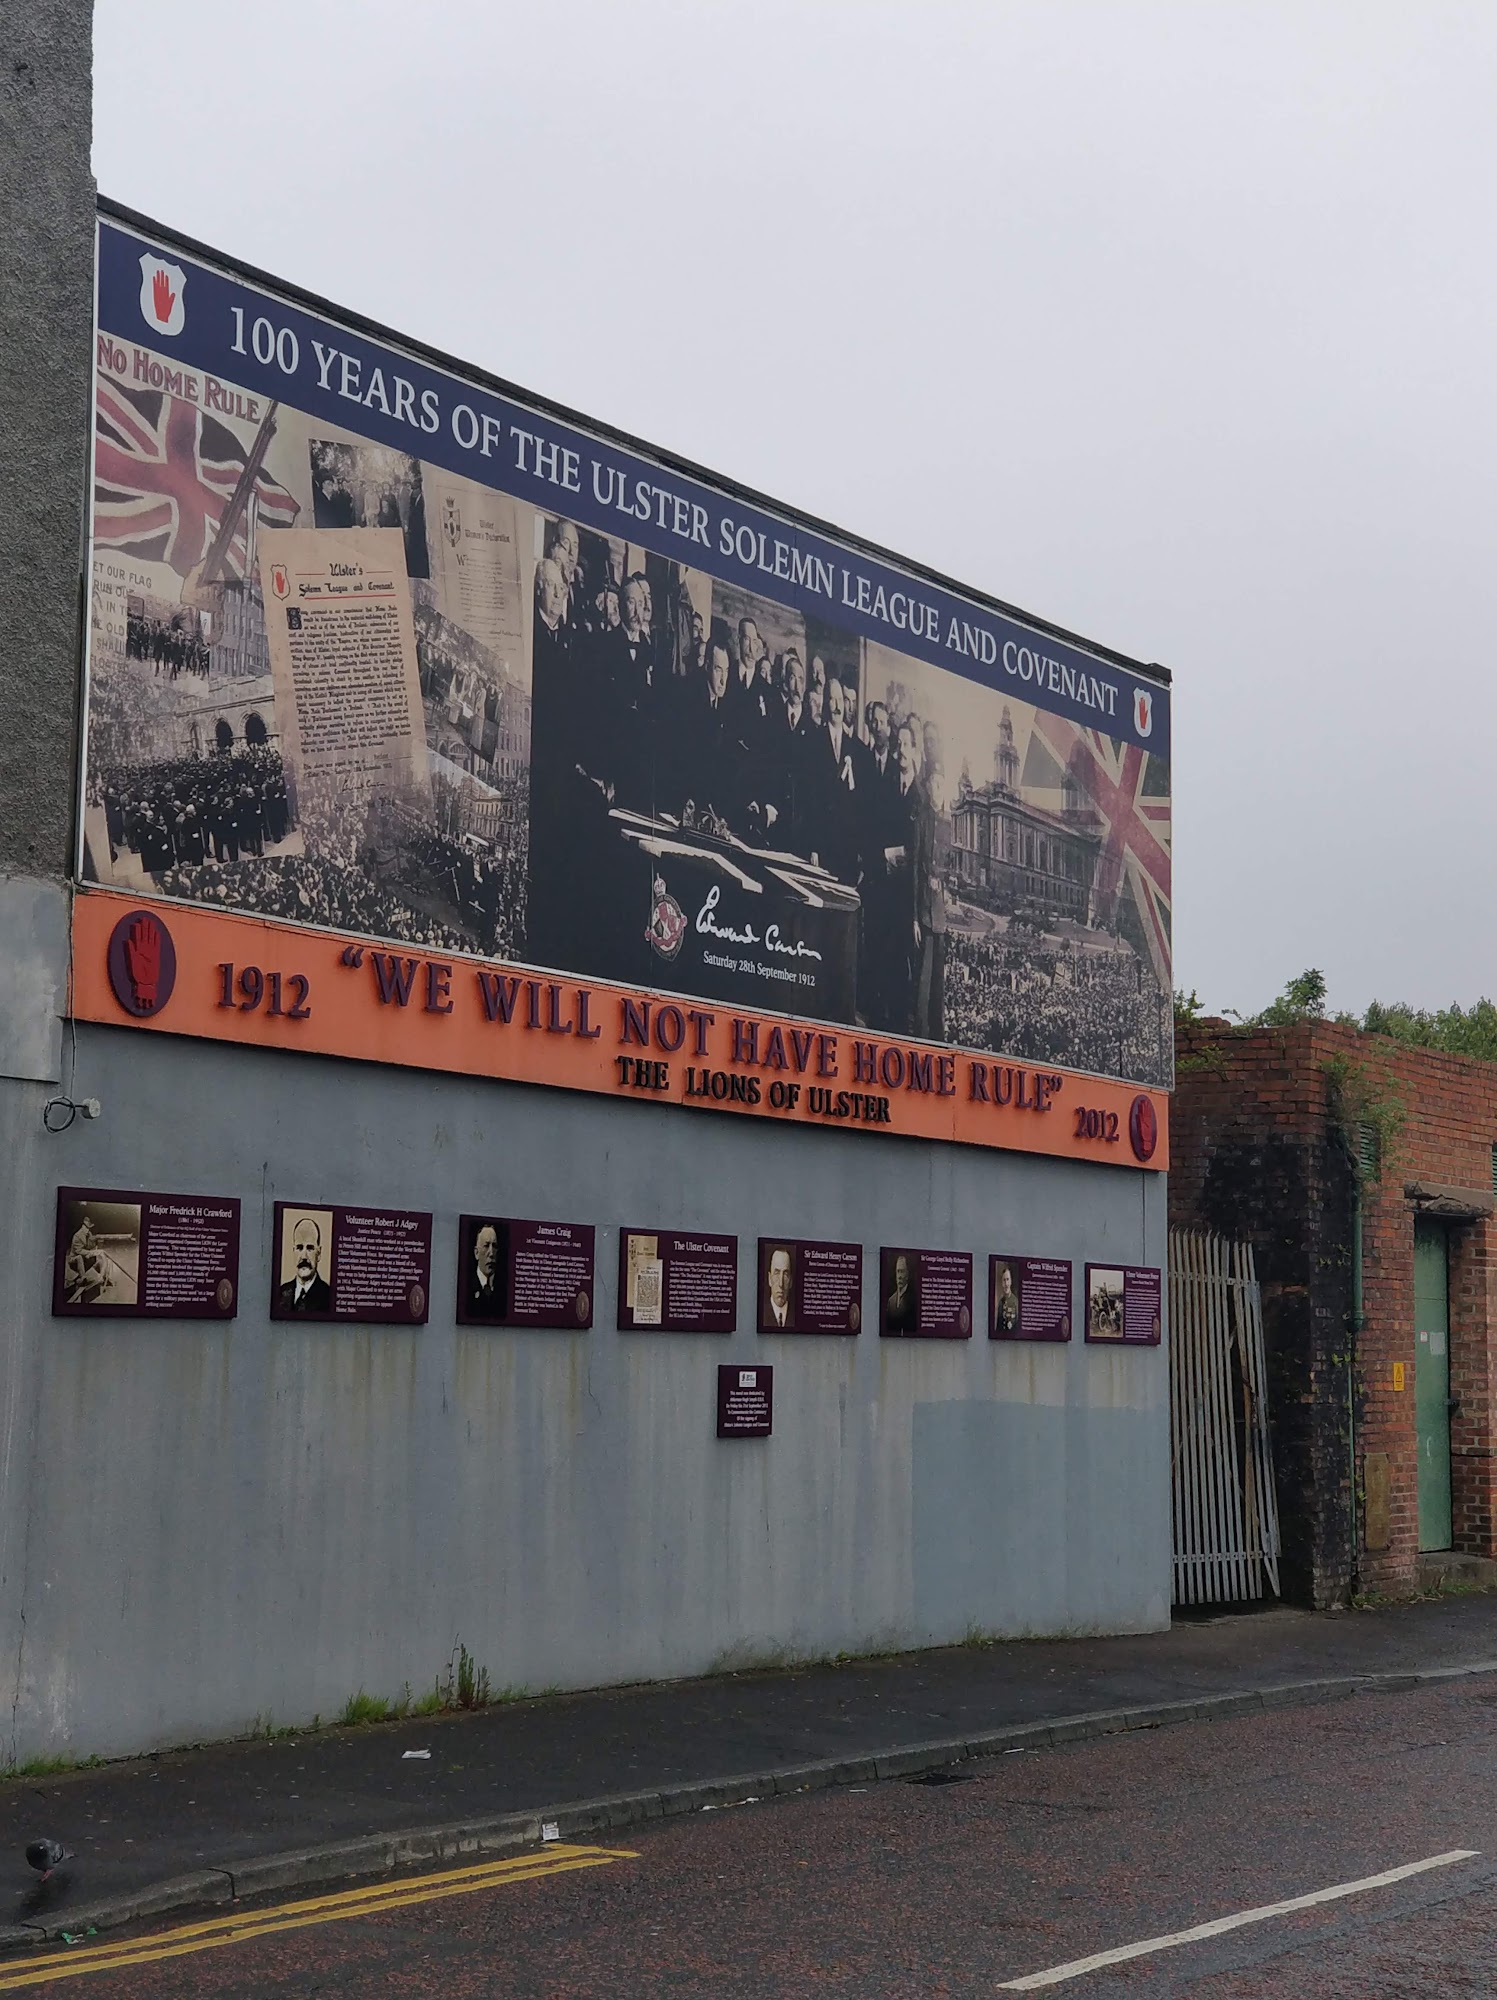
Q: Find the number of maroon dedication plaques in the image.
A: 9